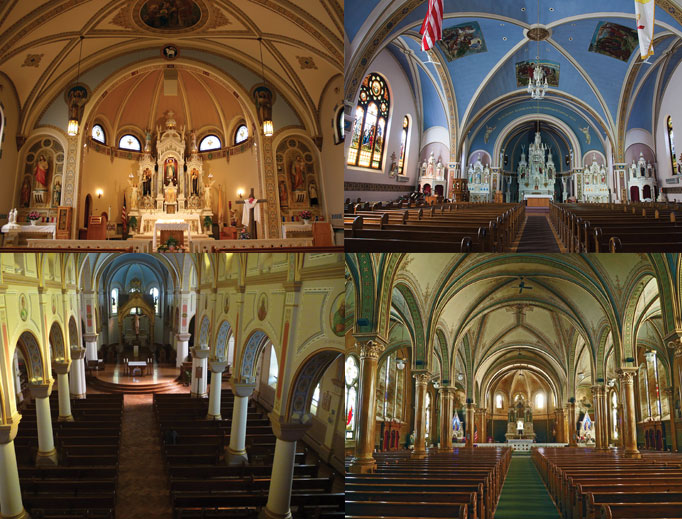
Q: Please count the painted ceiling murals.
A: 4